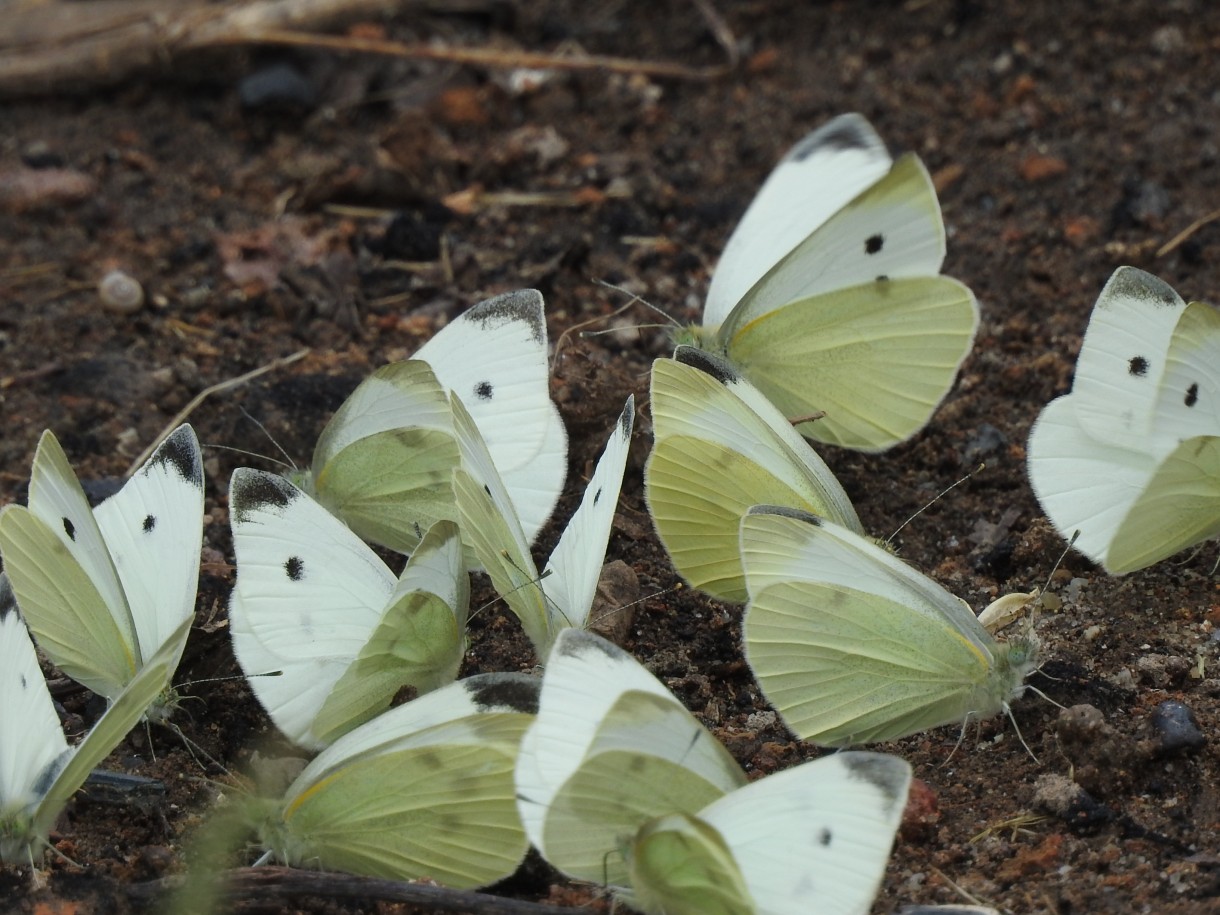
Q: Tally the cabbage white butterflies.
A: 12